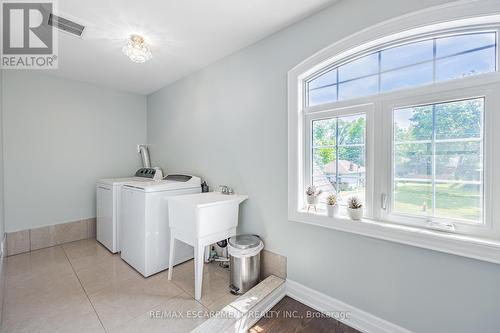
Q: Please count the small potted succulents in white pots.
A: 3